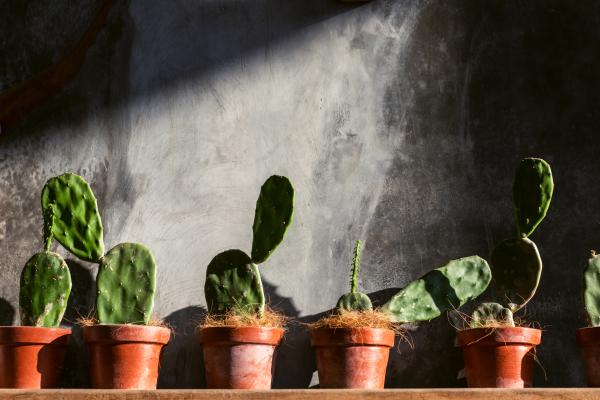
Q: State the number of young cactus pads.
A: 2